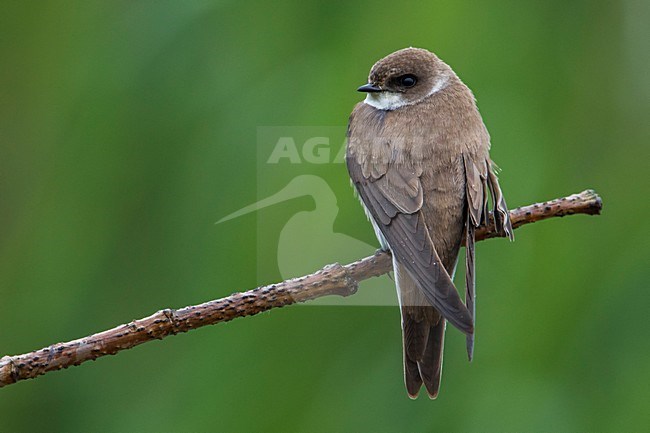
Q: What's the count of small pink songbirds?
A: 0